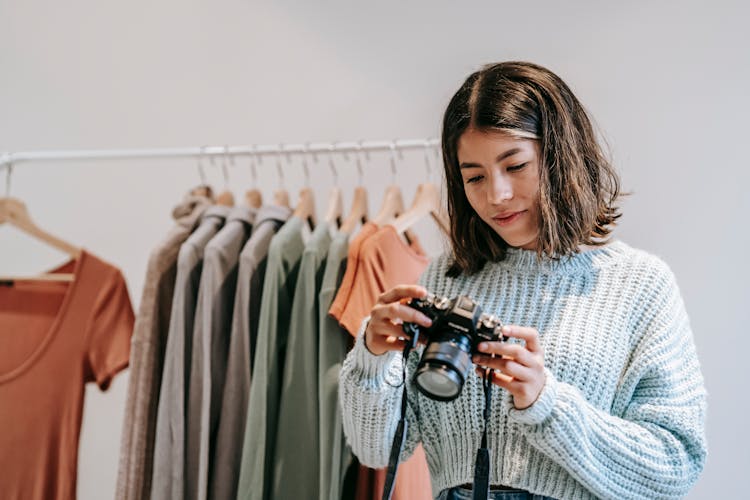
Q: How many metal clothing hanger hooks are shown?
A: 10